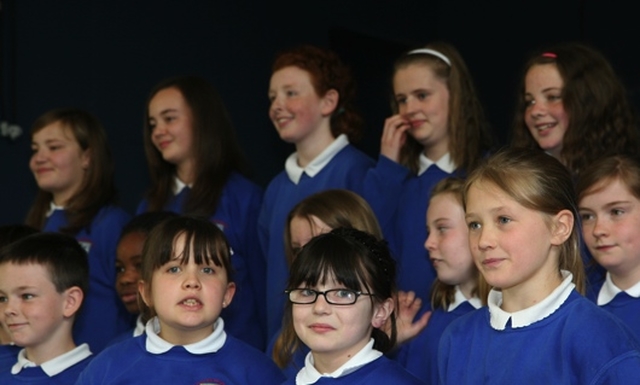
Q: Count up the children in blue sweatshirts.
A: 14